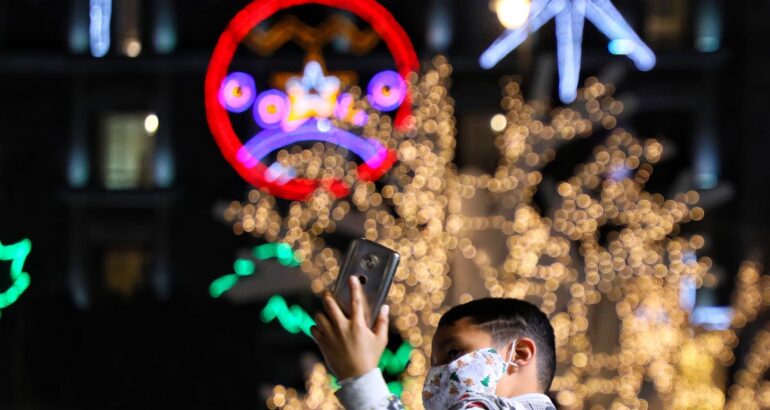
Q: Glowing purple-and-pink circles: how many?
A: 3